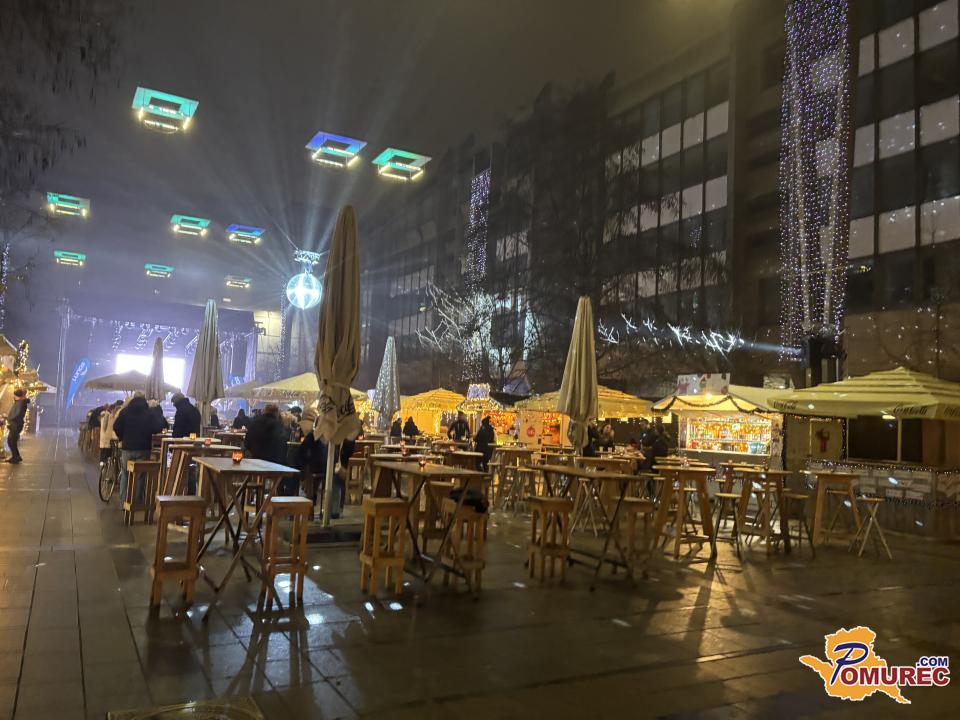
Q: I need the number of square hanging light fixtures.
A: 9